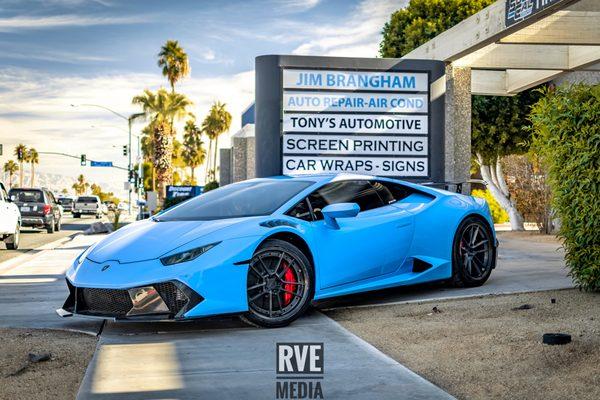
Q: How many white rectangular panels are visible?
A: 5